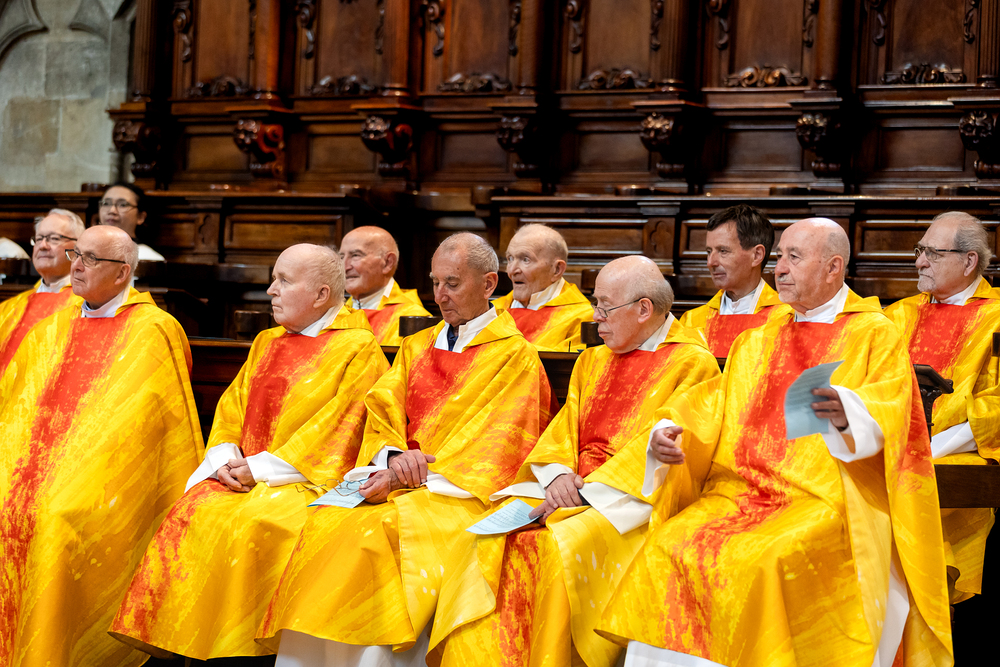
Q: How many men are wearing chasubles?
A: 10